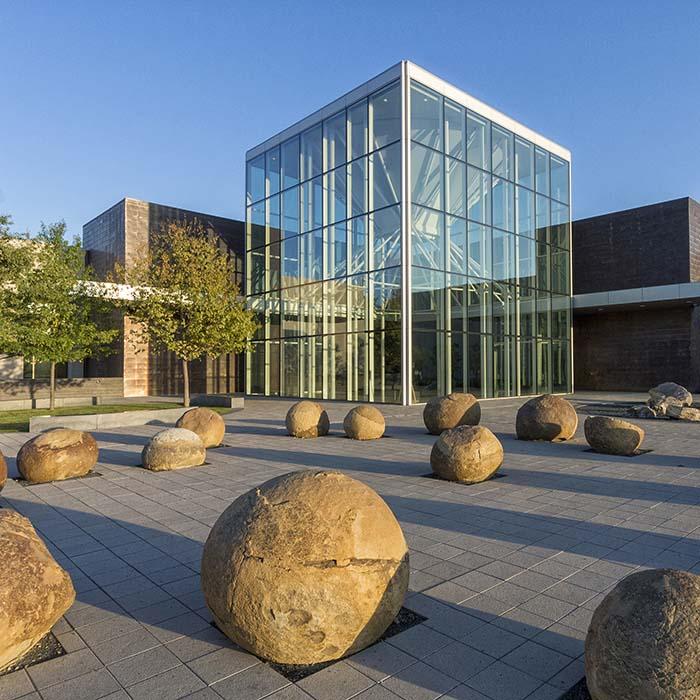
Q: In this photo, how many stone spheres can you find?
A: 13